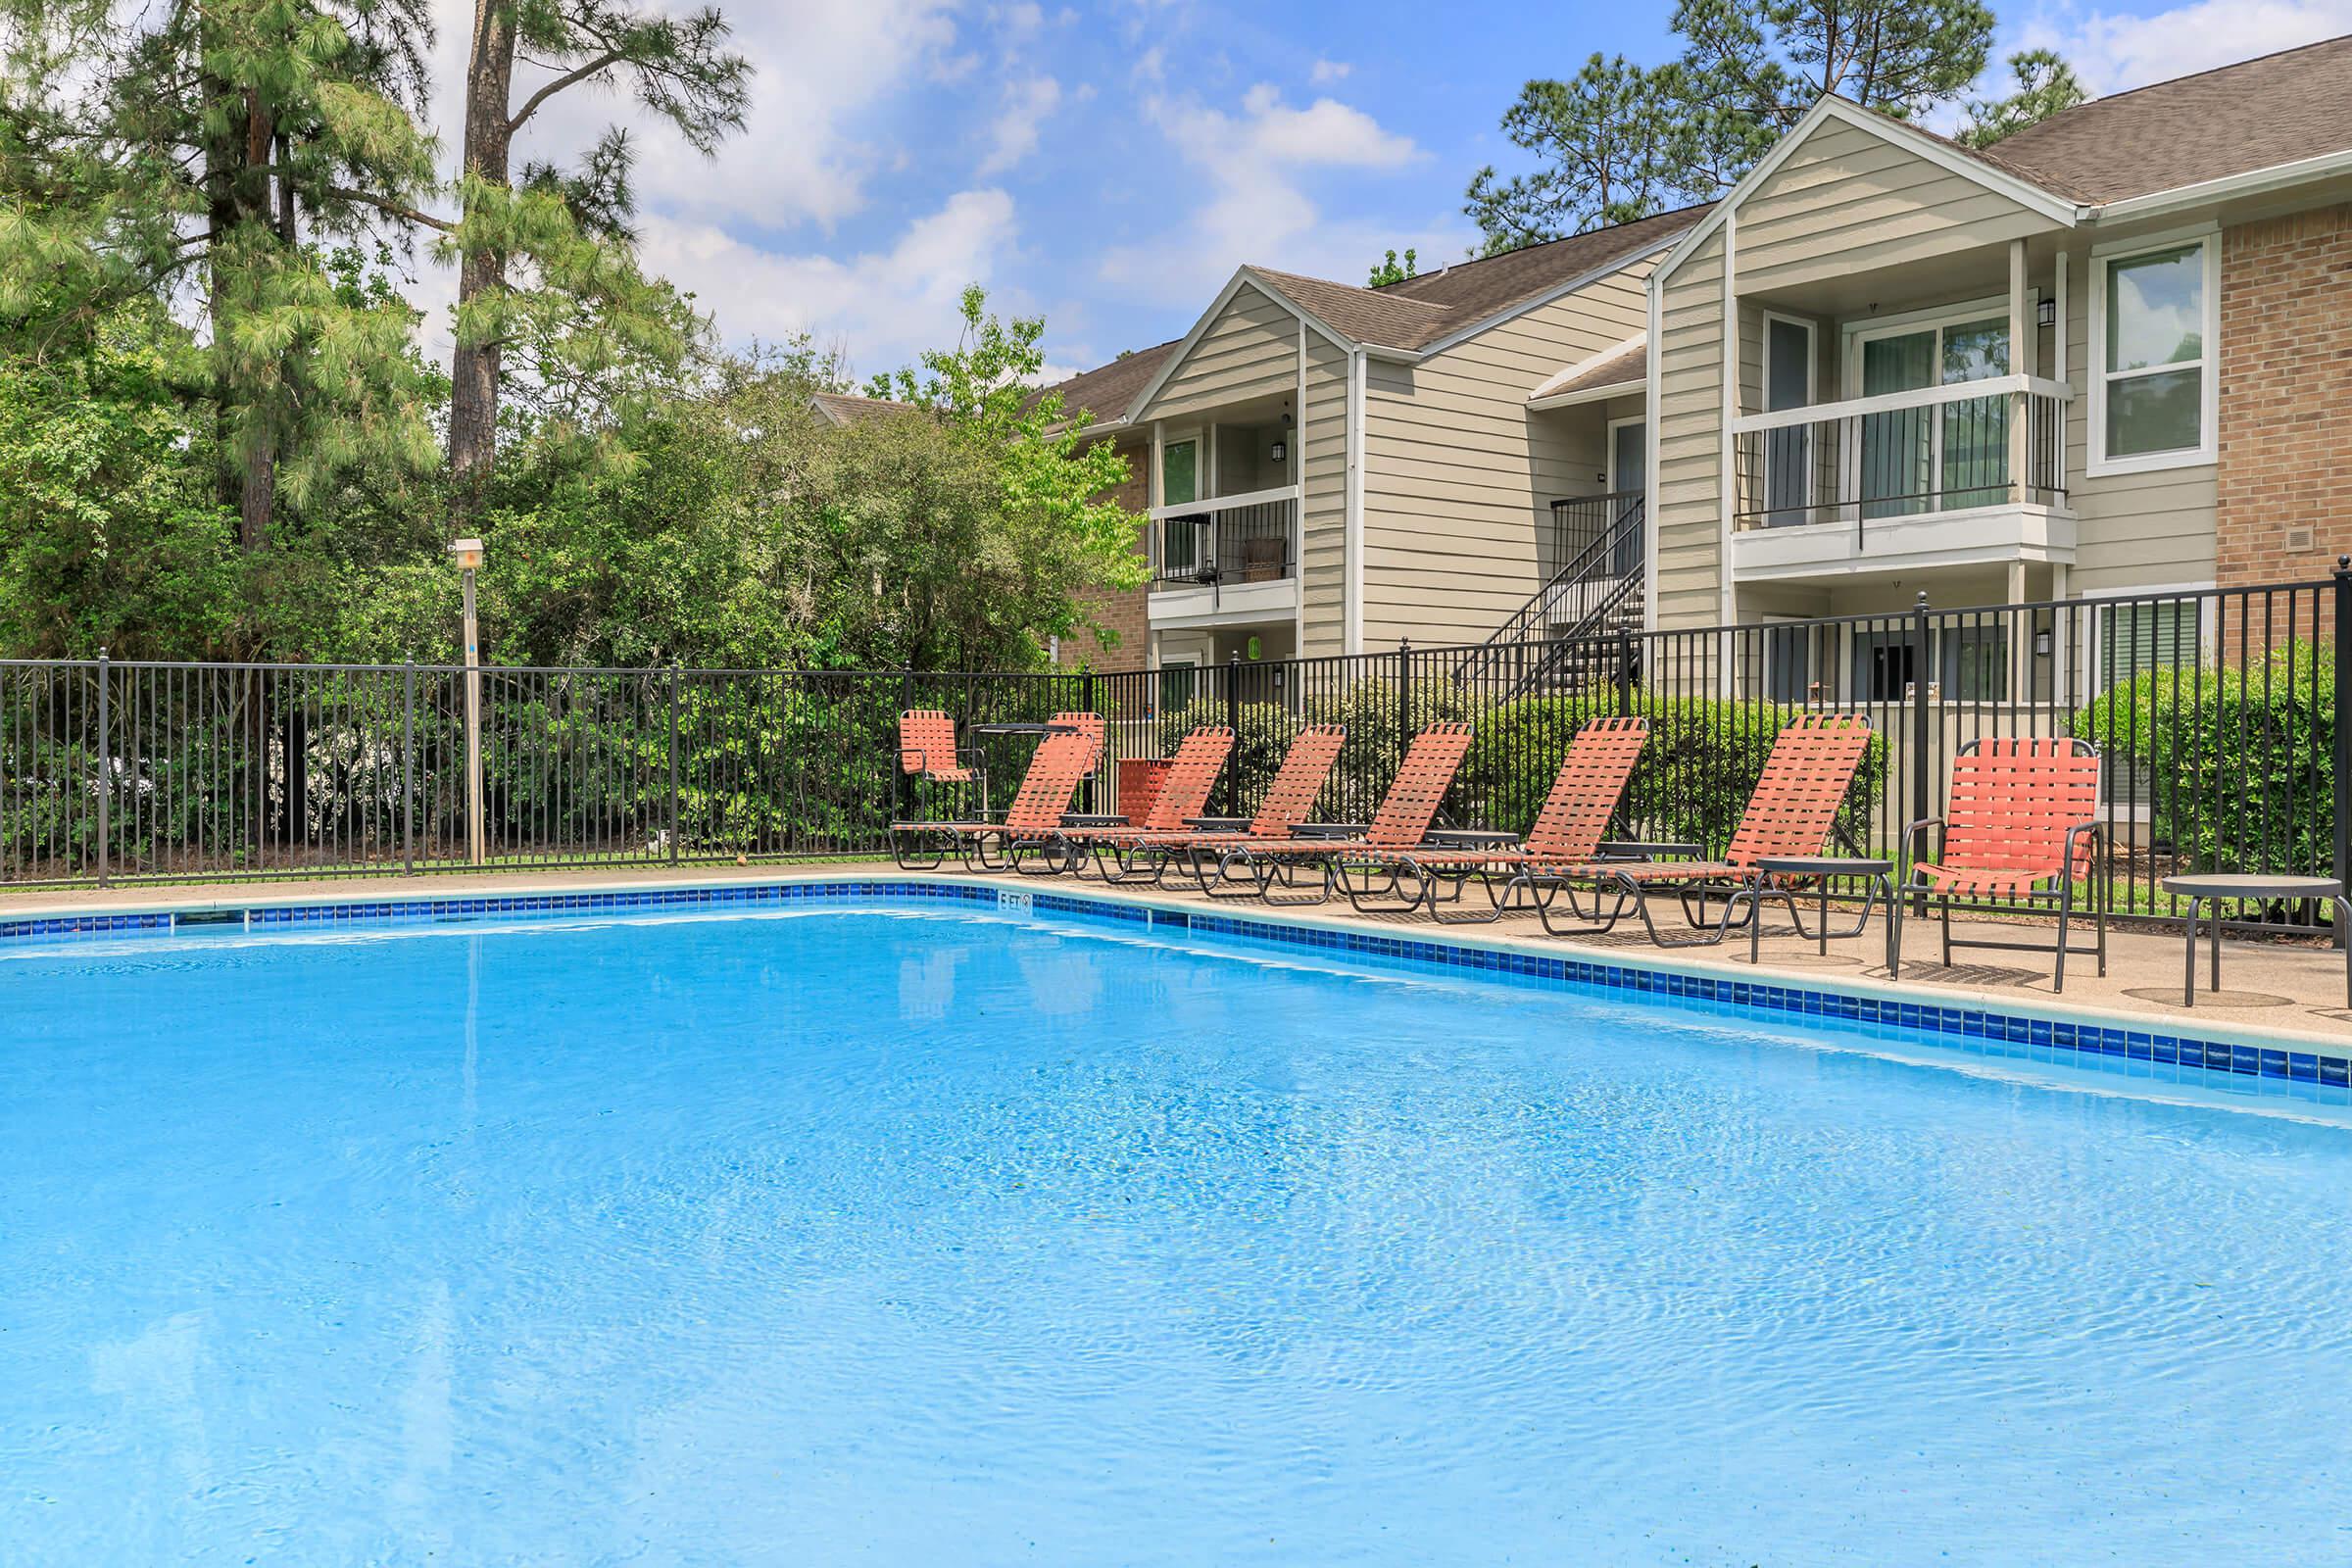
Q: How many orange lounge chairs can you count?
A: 6